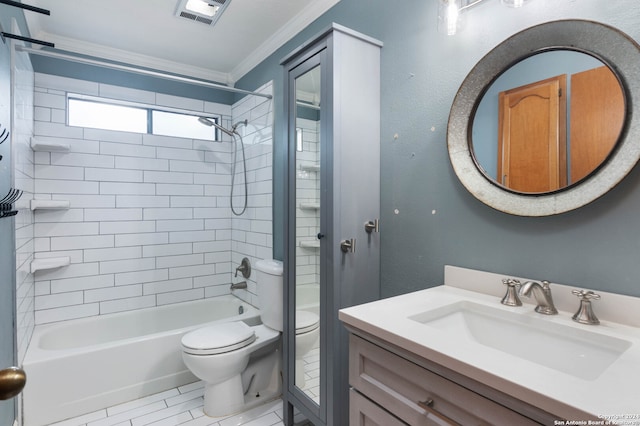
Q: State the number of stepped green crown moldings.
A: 0